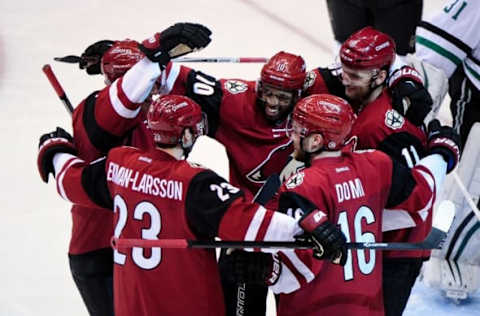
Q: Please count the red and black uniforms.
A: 5